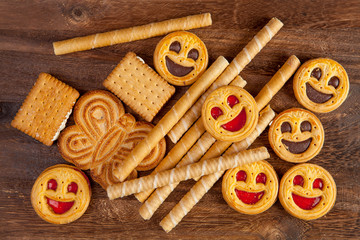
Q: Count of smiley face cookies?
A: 7